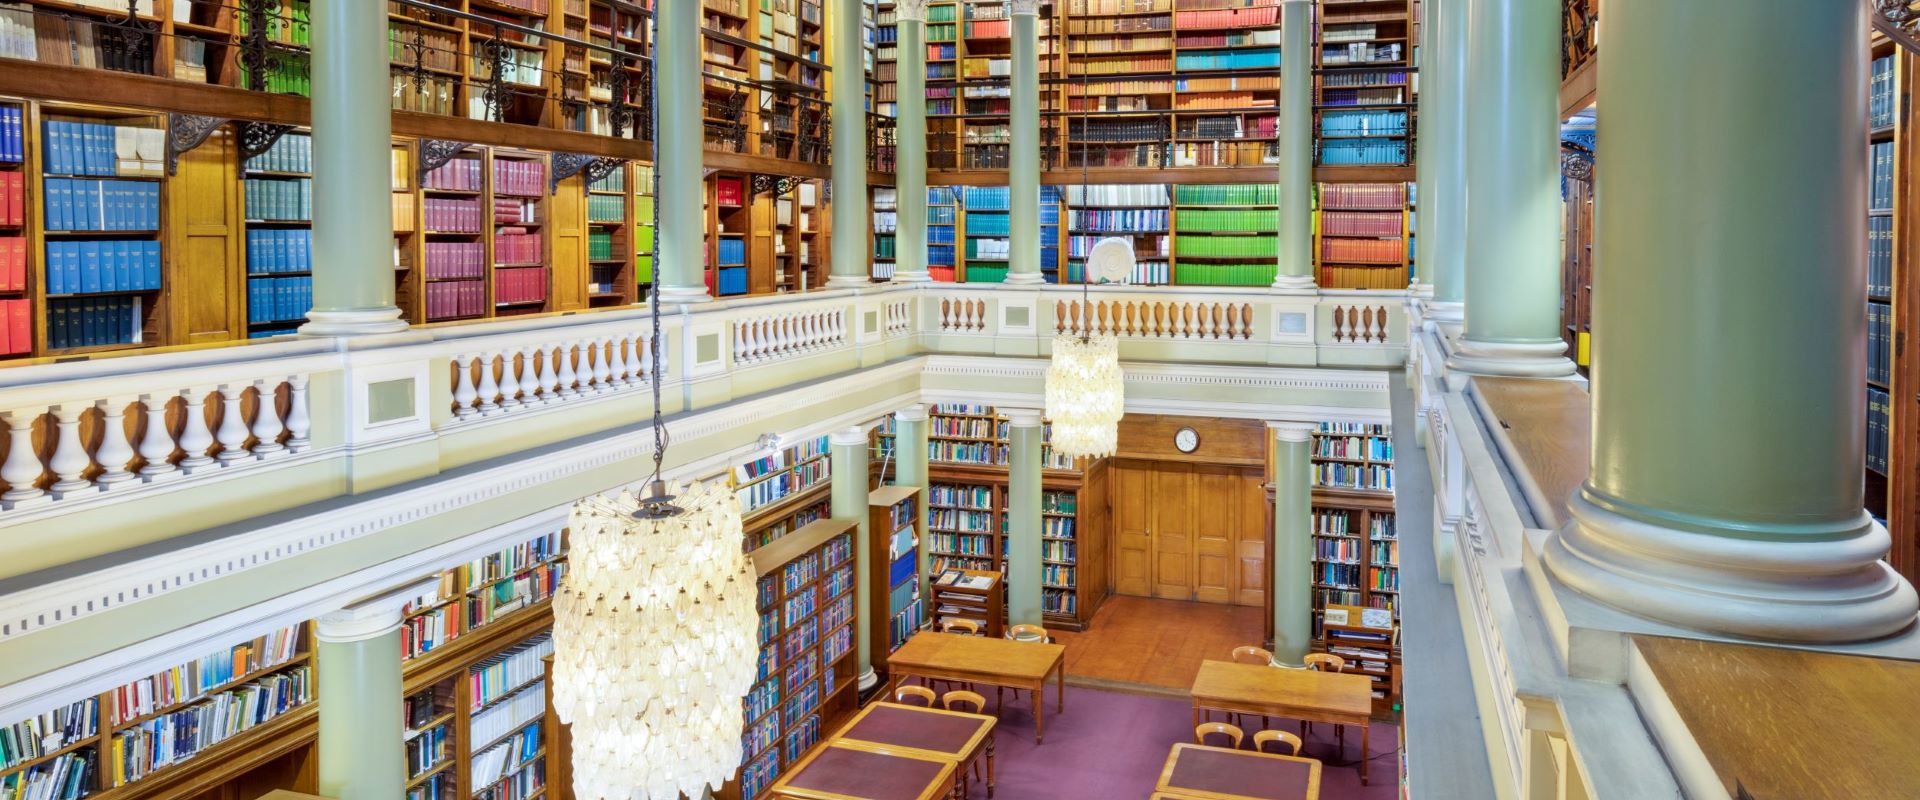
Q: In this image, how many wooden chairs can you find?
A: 8